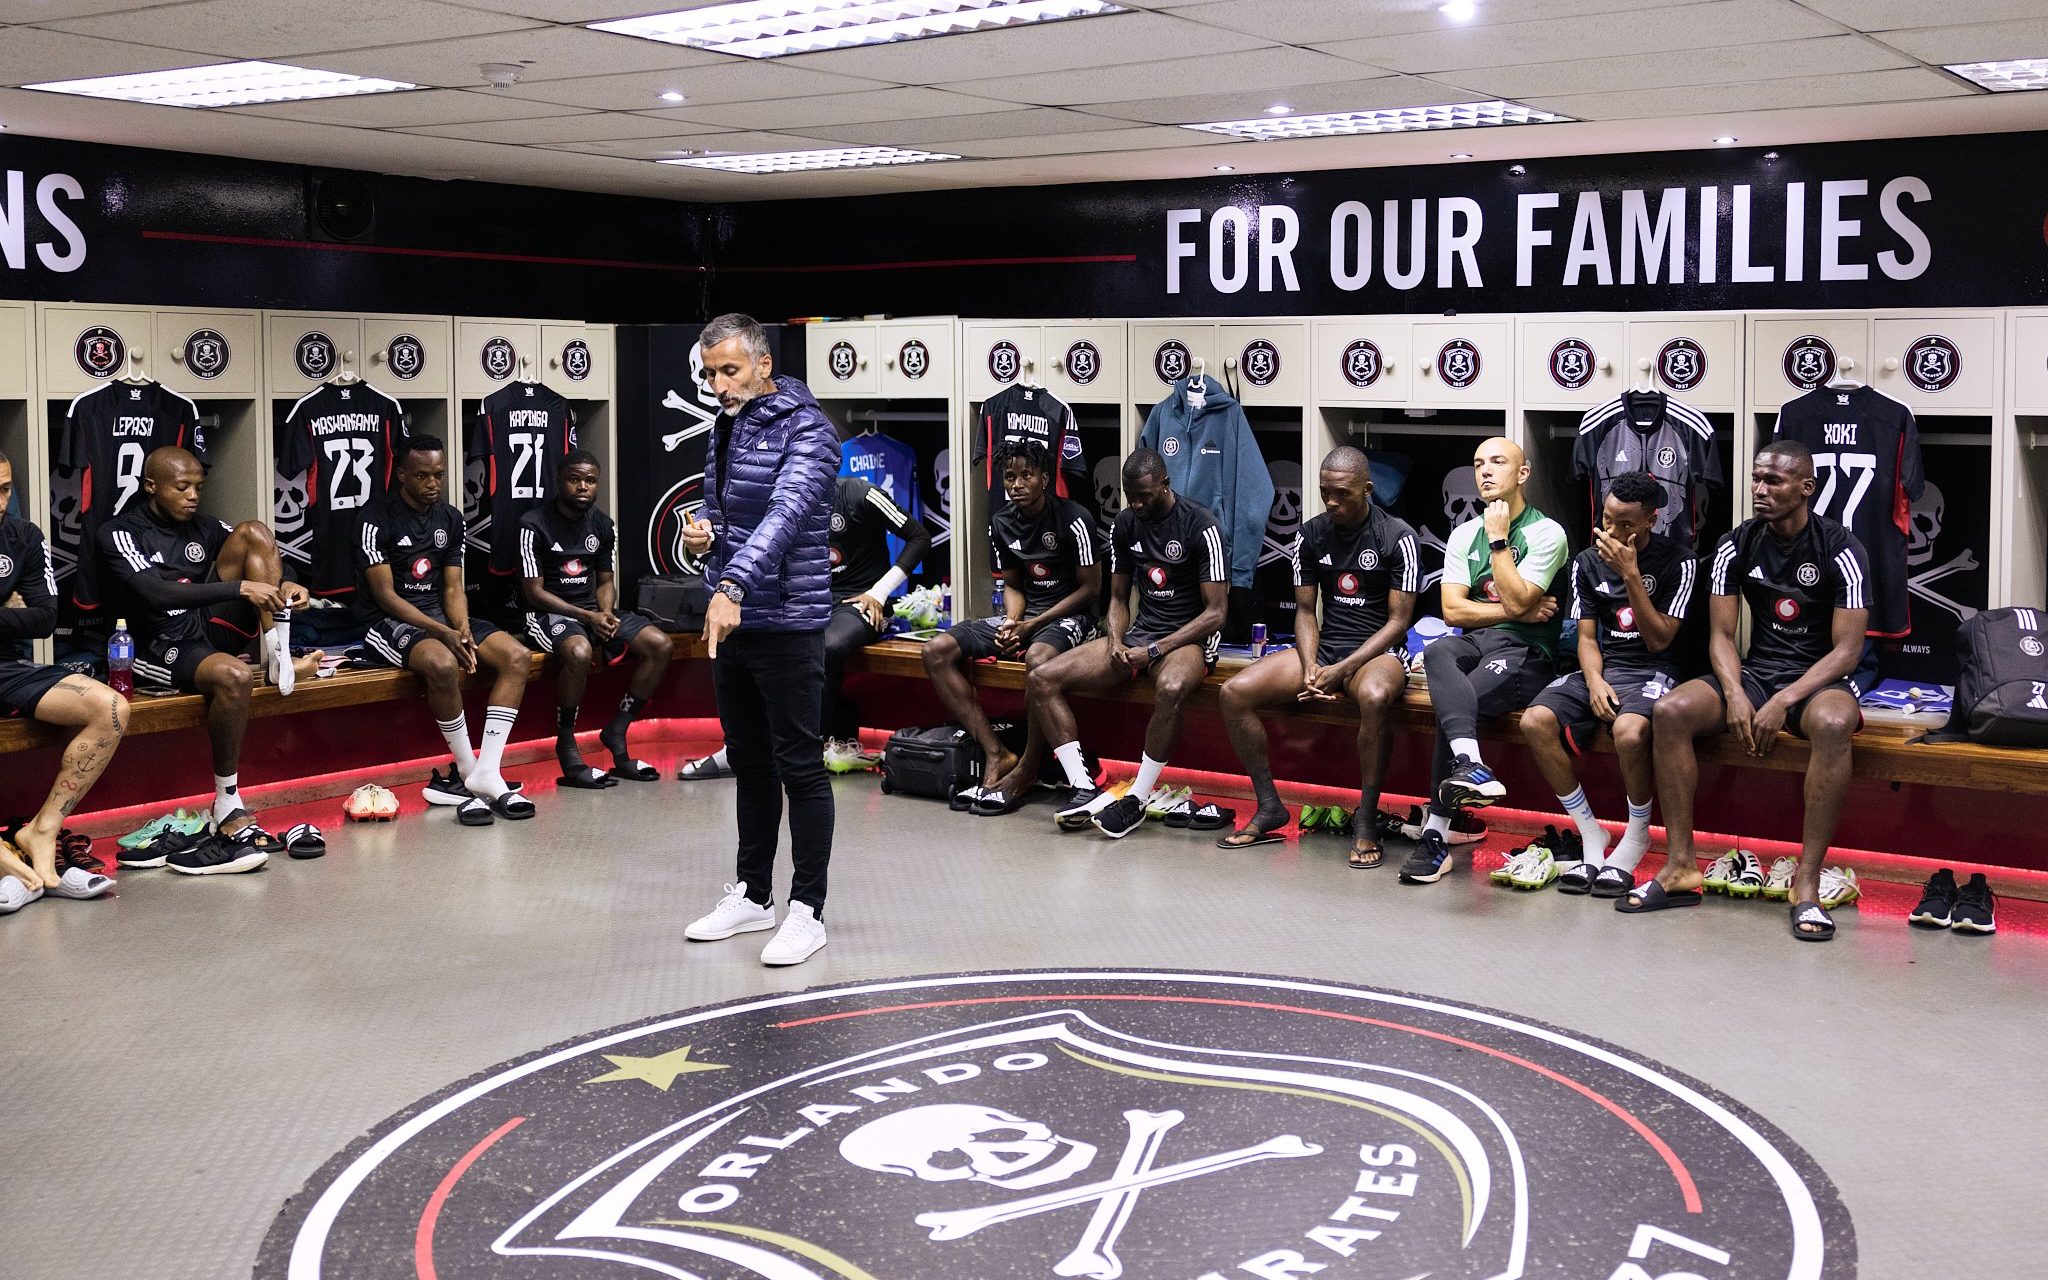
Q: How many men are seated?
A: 11